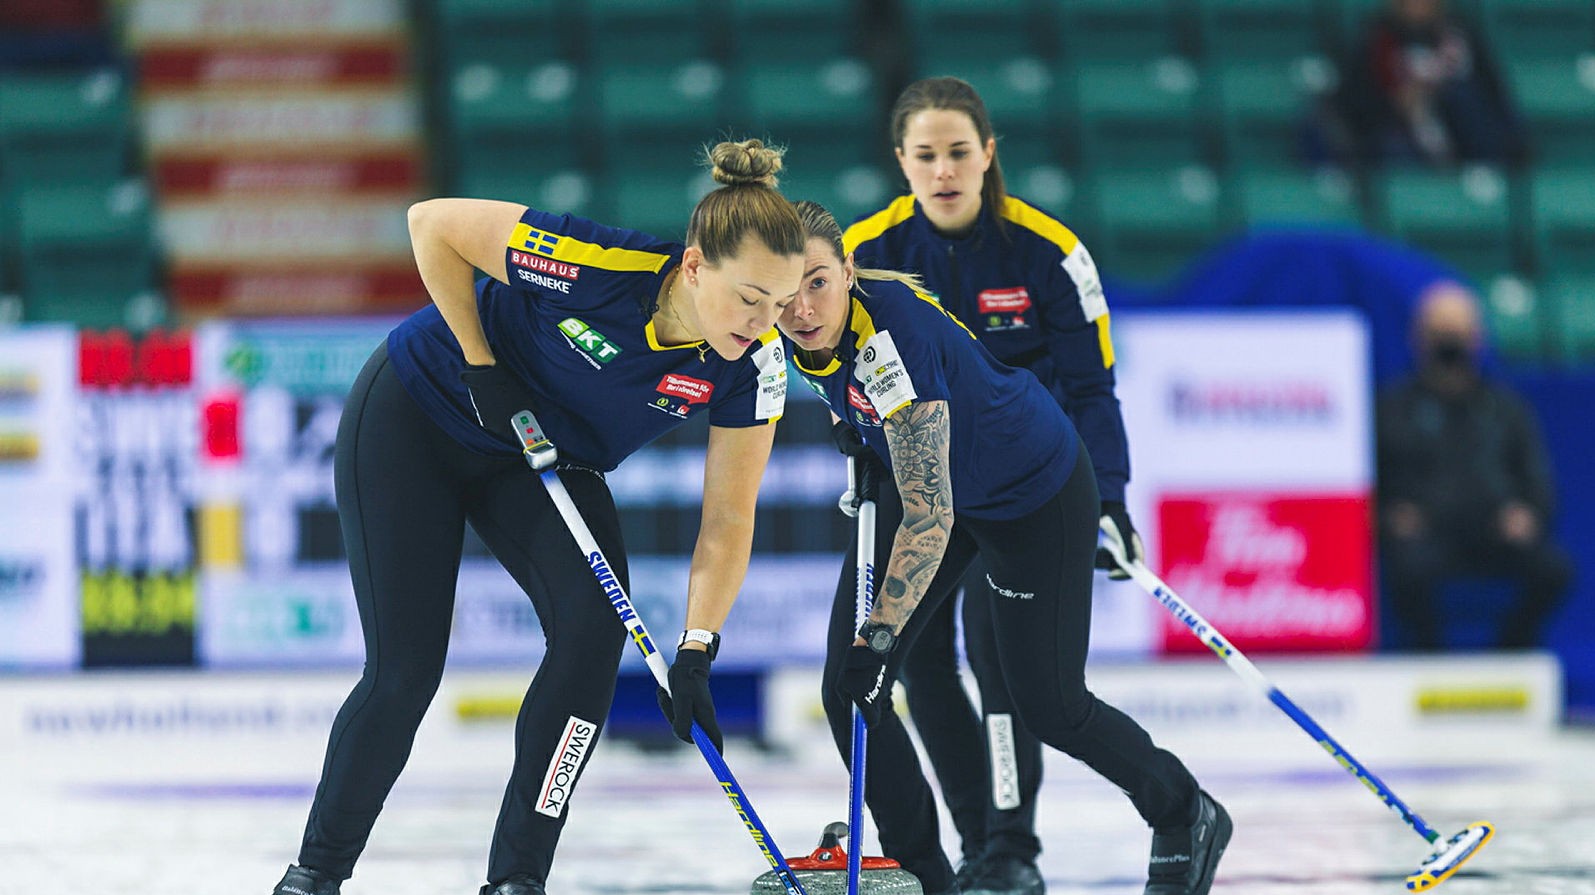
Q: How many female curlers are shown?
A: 3